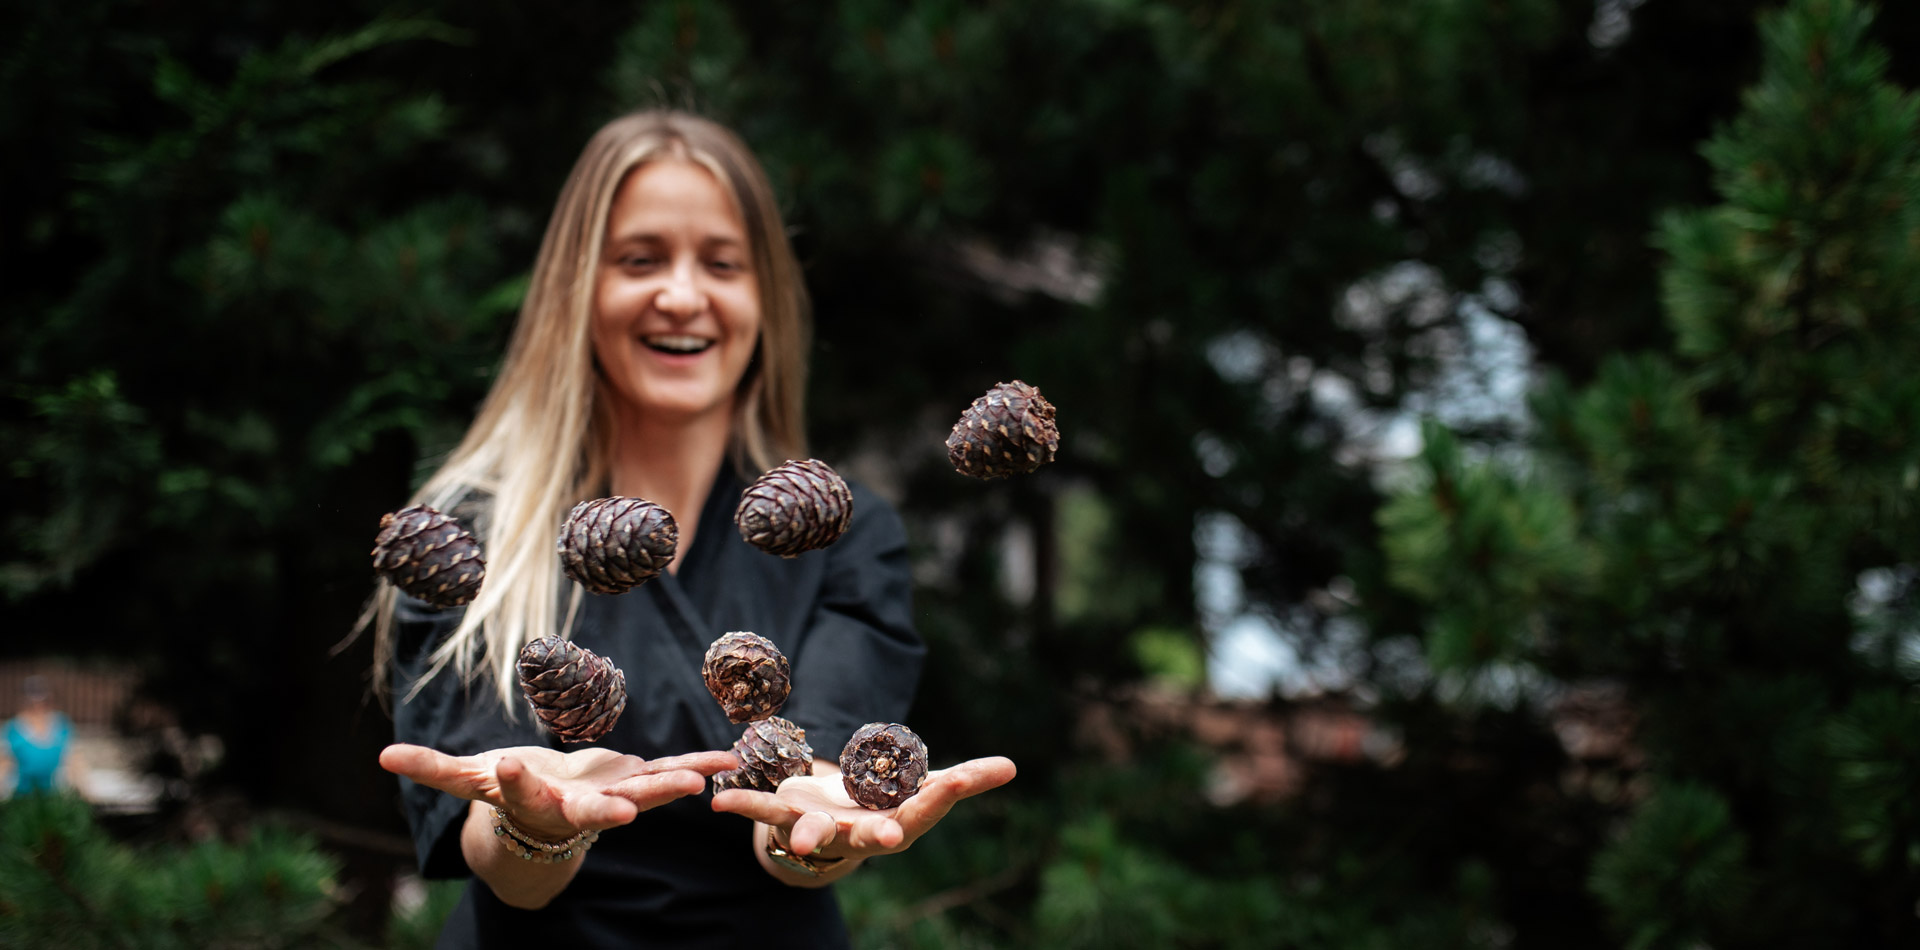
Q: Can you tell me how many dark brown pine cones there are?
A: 8